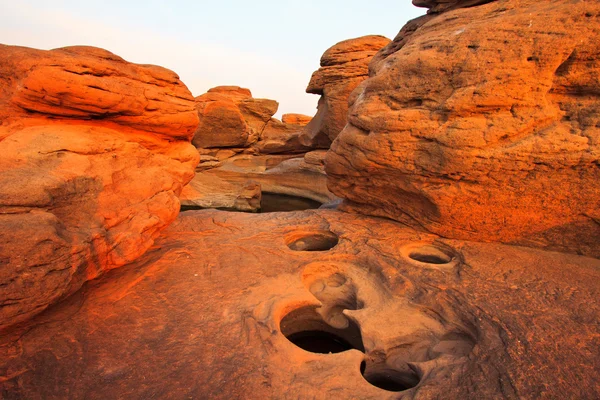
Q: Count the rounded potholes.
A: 4